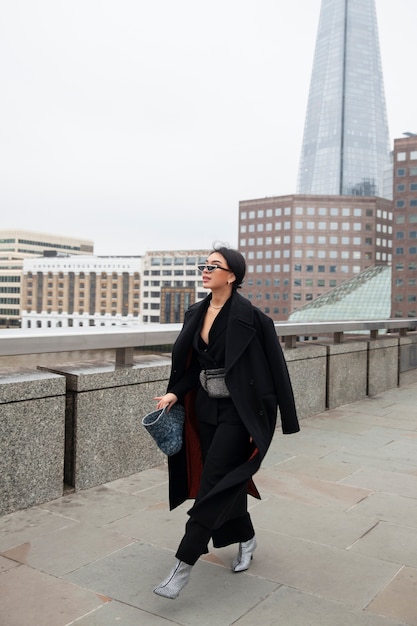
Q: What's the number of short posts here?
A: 5